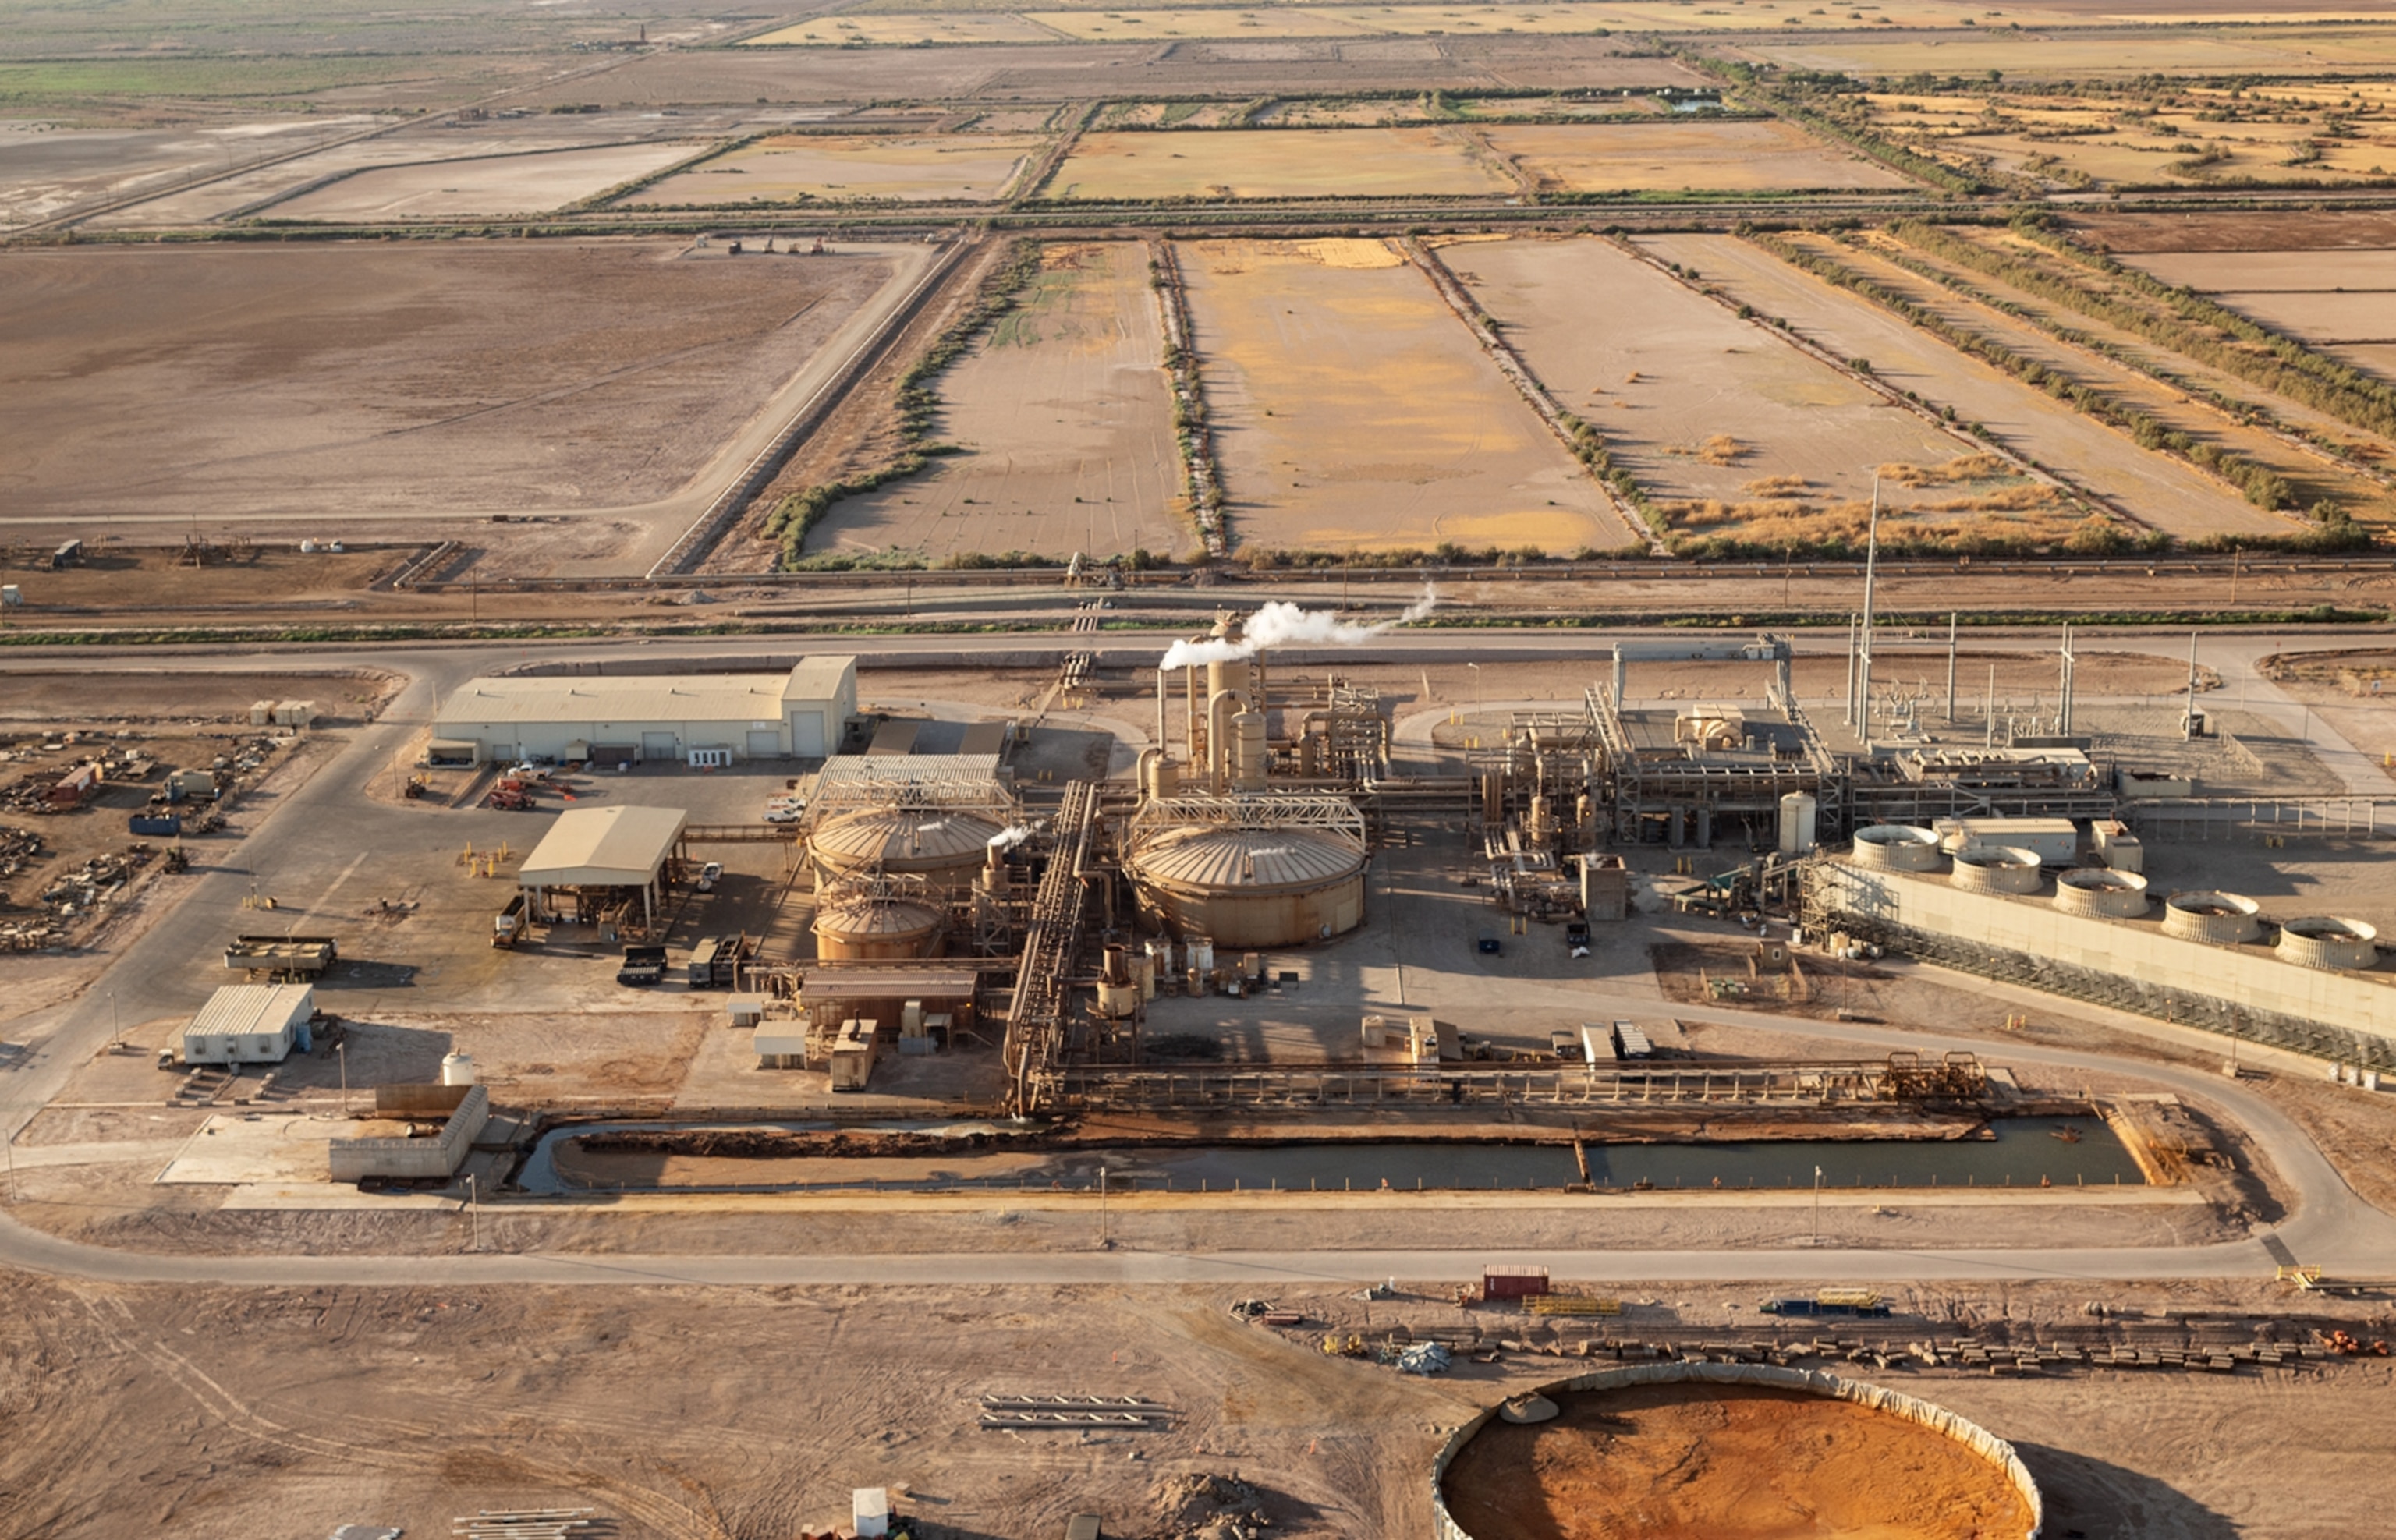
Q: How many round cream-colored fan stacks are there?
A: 5